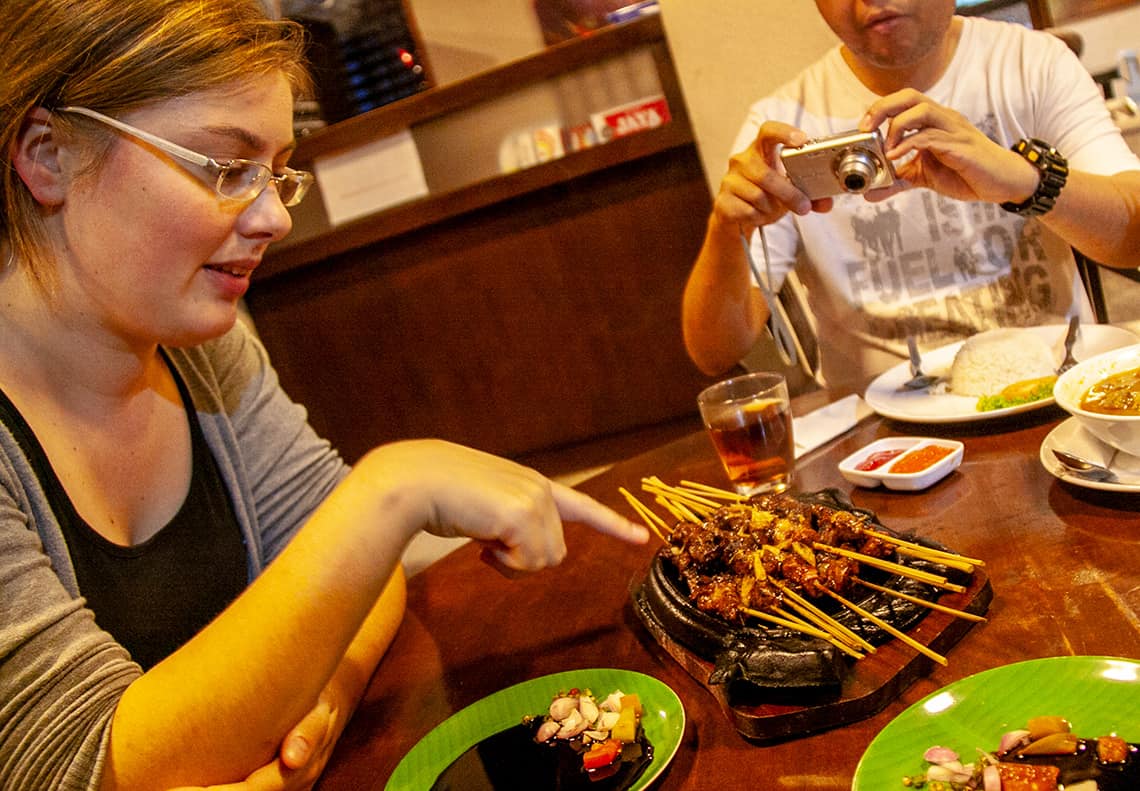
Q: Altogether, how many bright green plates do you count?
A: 2